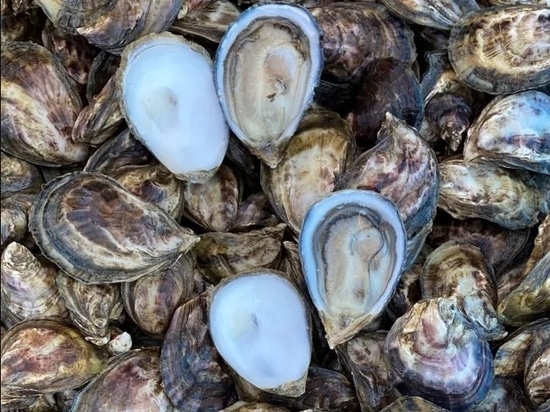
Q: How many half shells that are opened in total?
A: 4